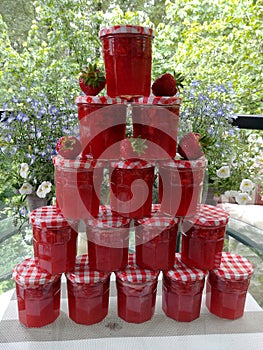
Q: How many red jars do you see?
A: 15